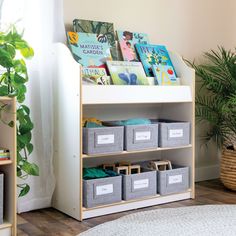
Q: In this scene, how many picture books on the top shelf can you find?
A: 7